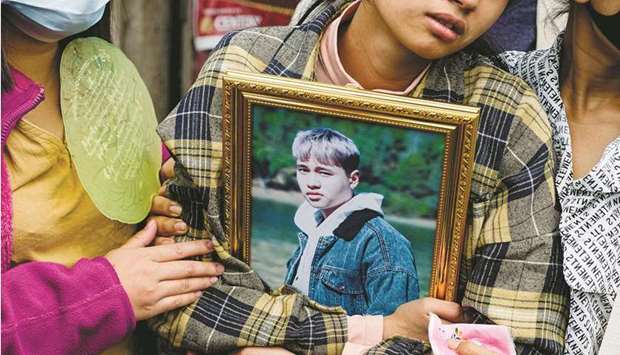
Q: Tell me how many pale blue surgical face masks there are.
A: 1